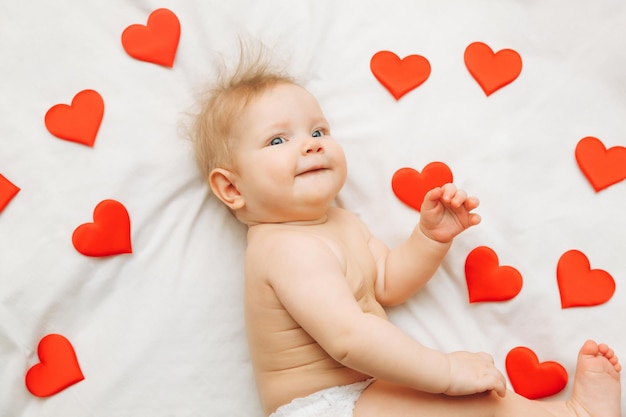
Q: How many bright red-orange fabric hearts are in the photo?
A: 12